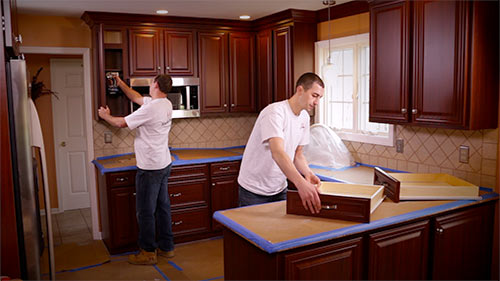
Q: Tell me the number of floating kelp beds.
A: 0